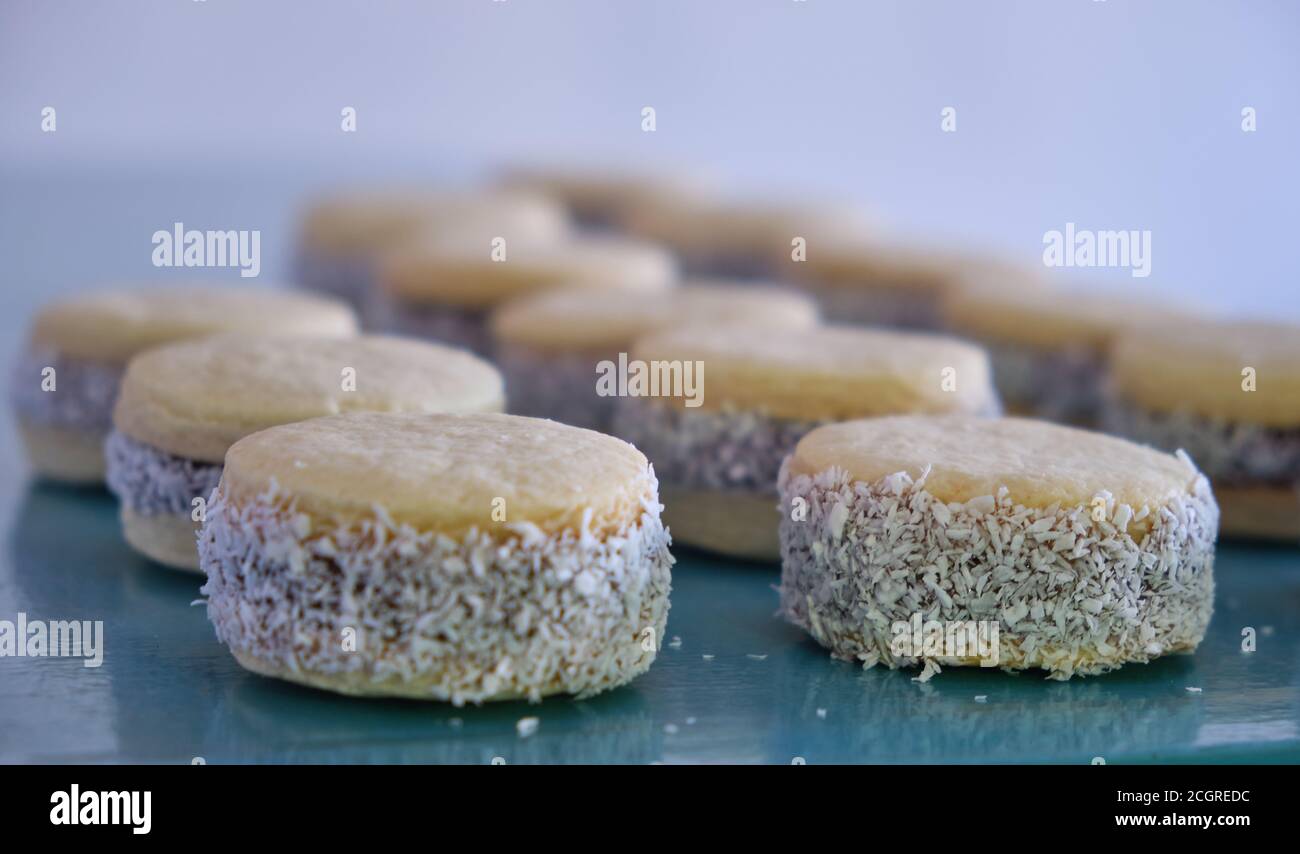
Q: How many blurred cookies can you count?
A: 11